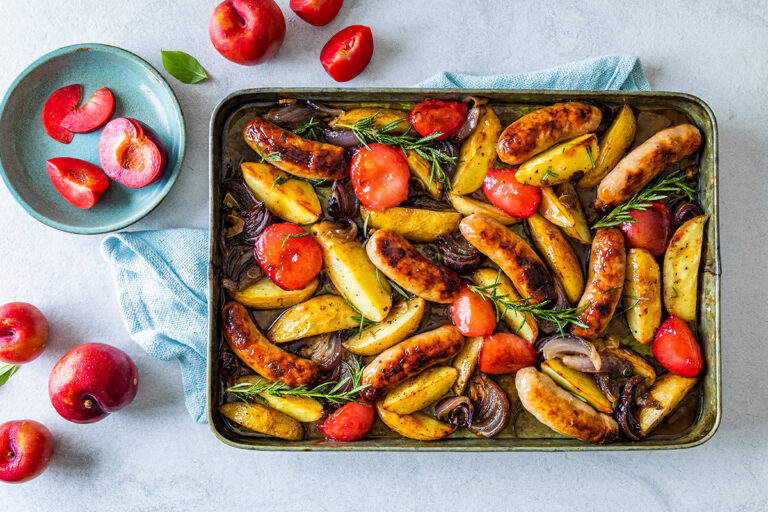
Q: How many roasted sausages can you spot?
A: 9